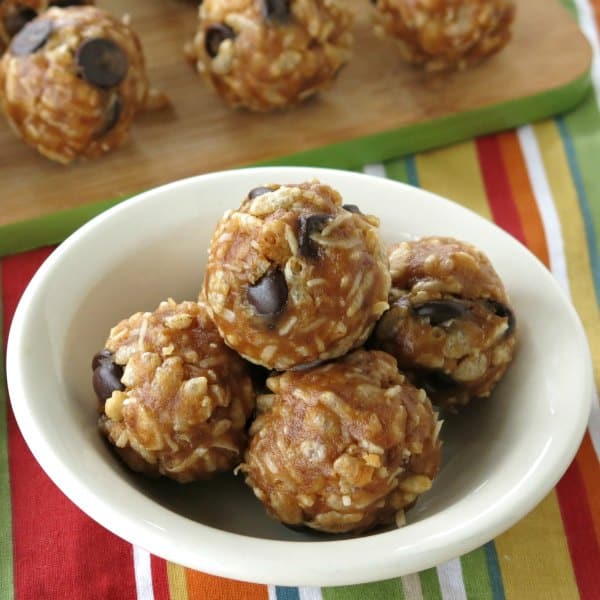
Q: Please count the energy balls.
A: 8